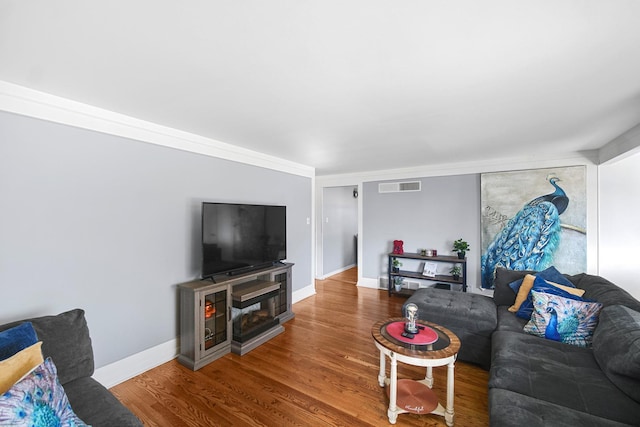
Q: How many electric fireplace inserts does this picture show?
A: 1